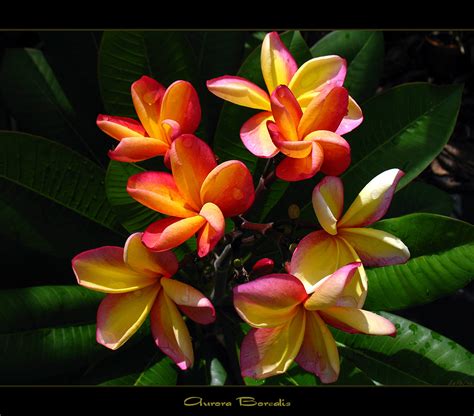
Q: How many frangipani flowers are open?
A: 7